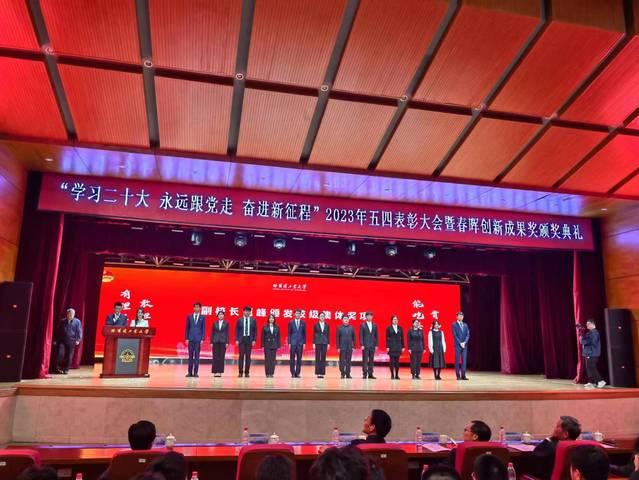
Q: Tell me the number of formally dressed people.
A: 14